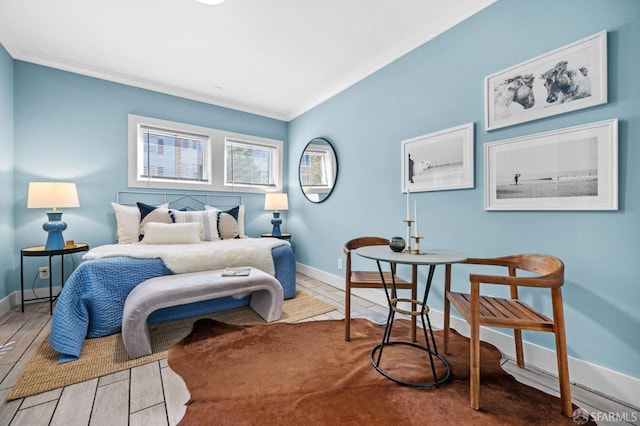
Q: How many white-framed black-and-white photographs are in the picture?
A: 3